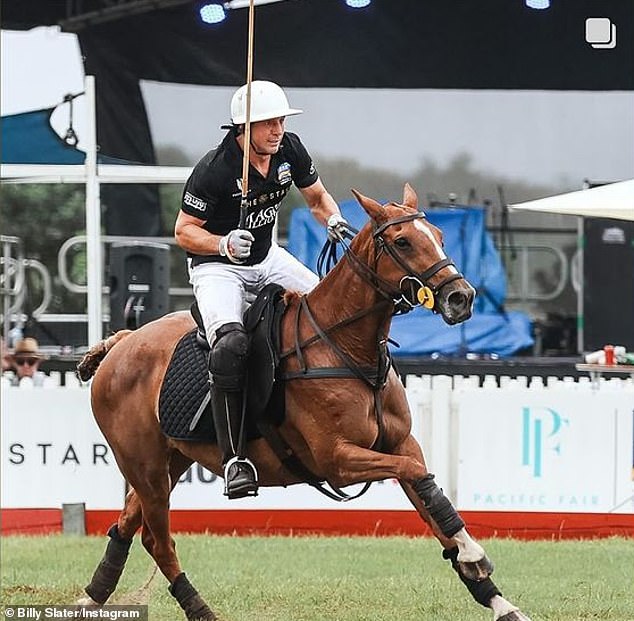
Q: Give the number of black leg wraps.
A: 4